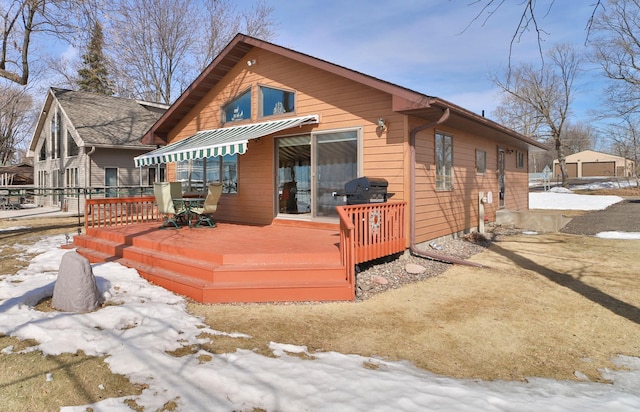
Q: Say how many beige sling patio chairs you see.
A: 3